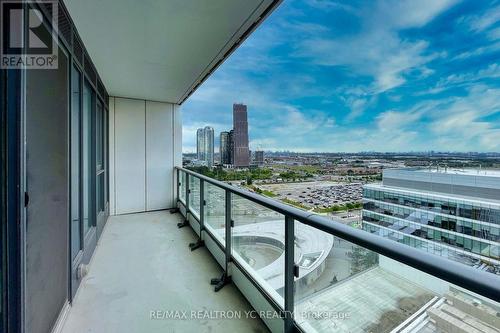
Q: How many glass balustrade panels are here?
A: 5